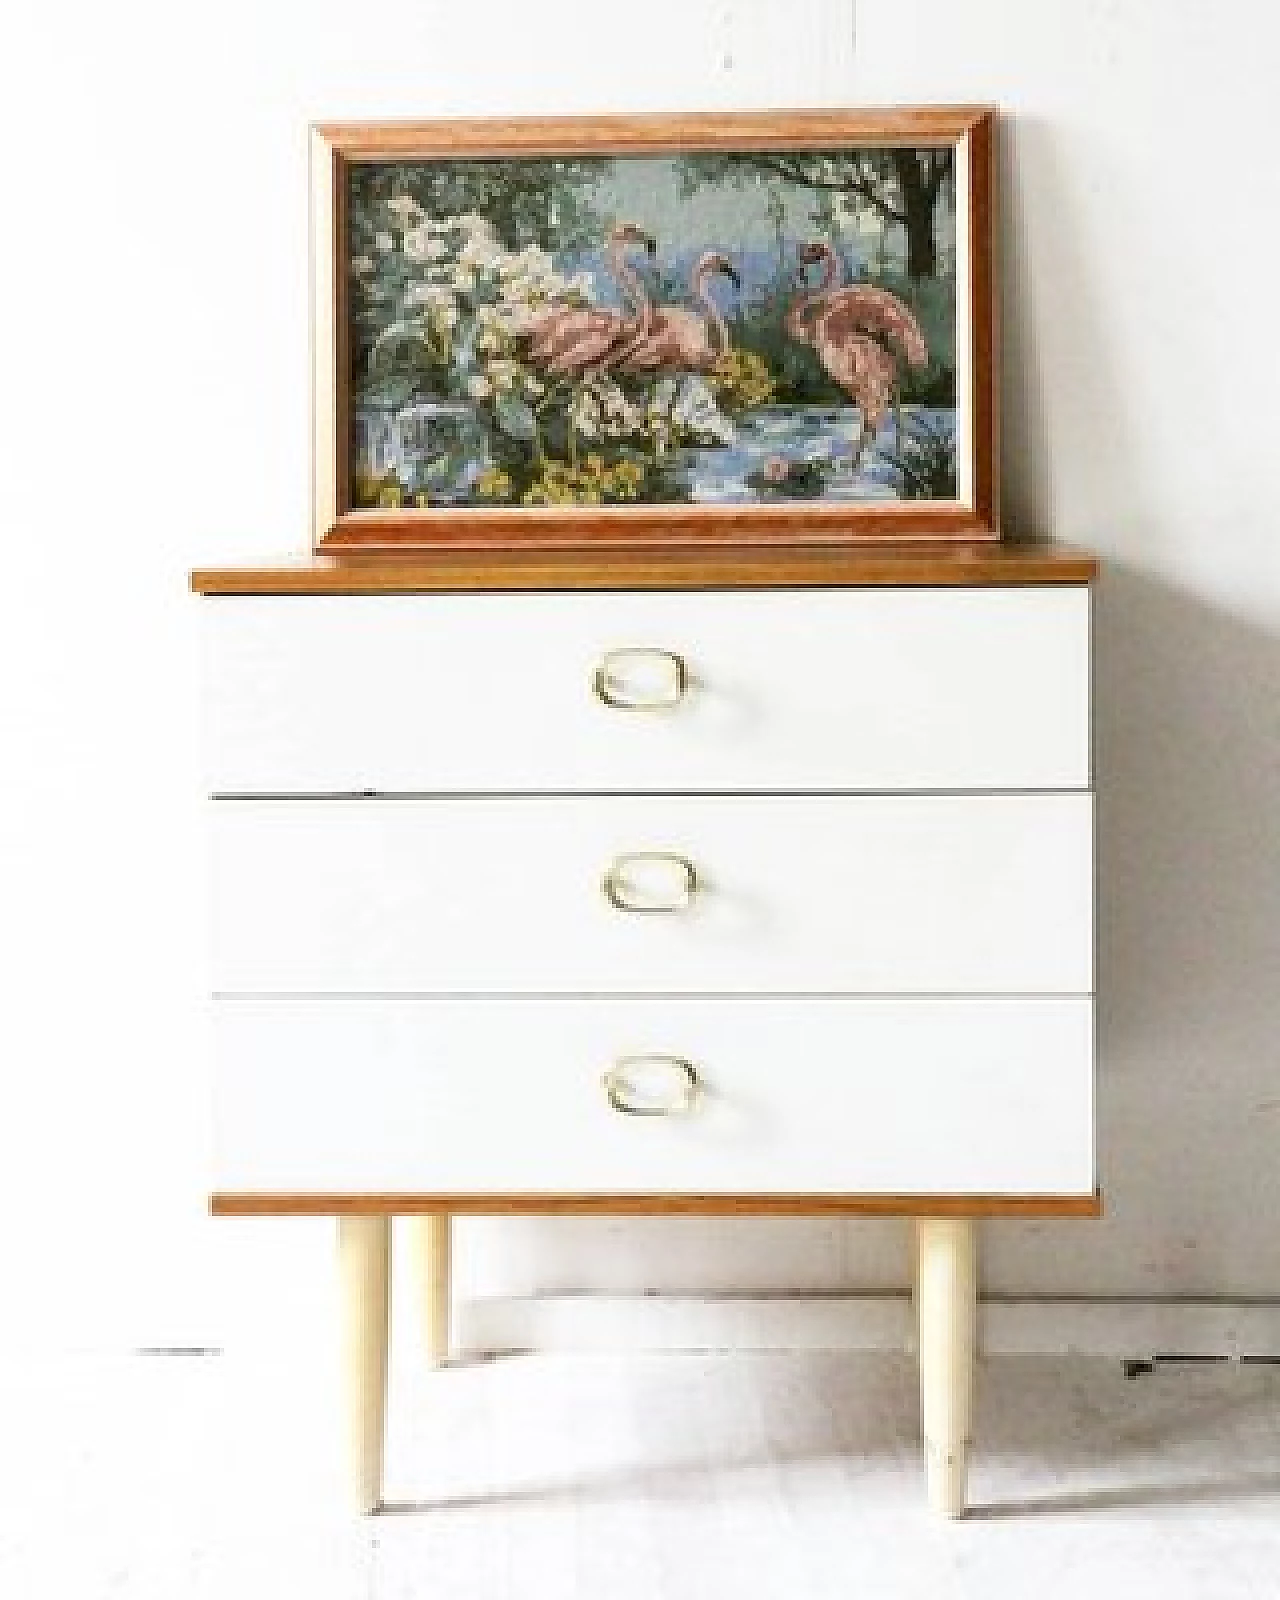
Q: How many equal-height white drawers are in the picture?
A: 3